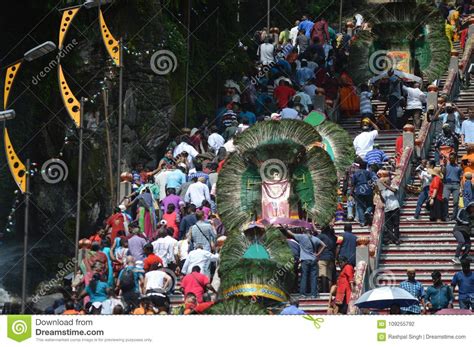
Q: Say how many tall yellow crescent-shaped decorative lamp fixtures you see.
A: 3